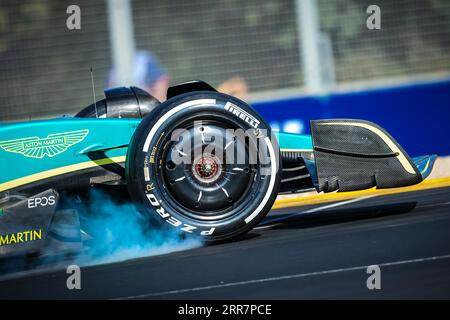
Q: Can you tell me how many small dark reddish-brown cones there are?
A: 0